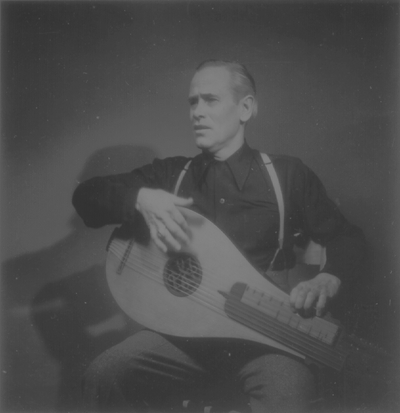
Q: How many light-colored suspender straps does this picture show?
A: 2